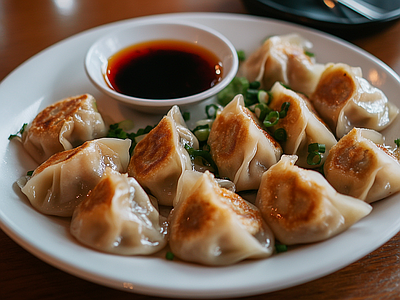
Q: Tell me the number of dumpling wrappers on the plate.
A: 11